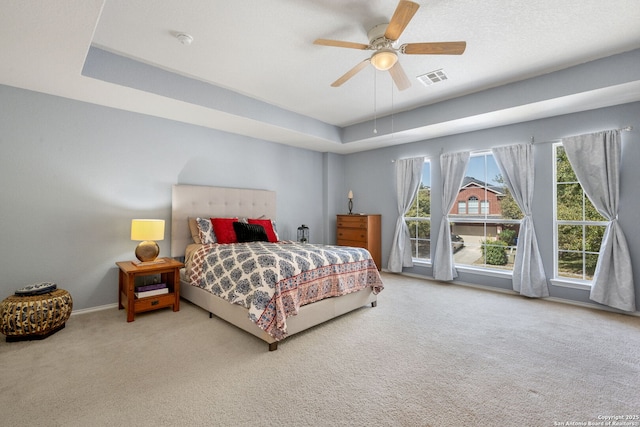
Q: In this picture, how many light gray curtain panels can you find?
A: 4